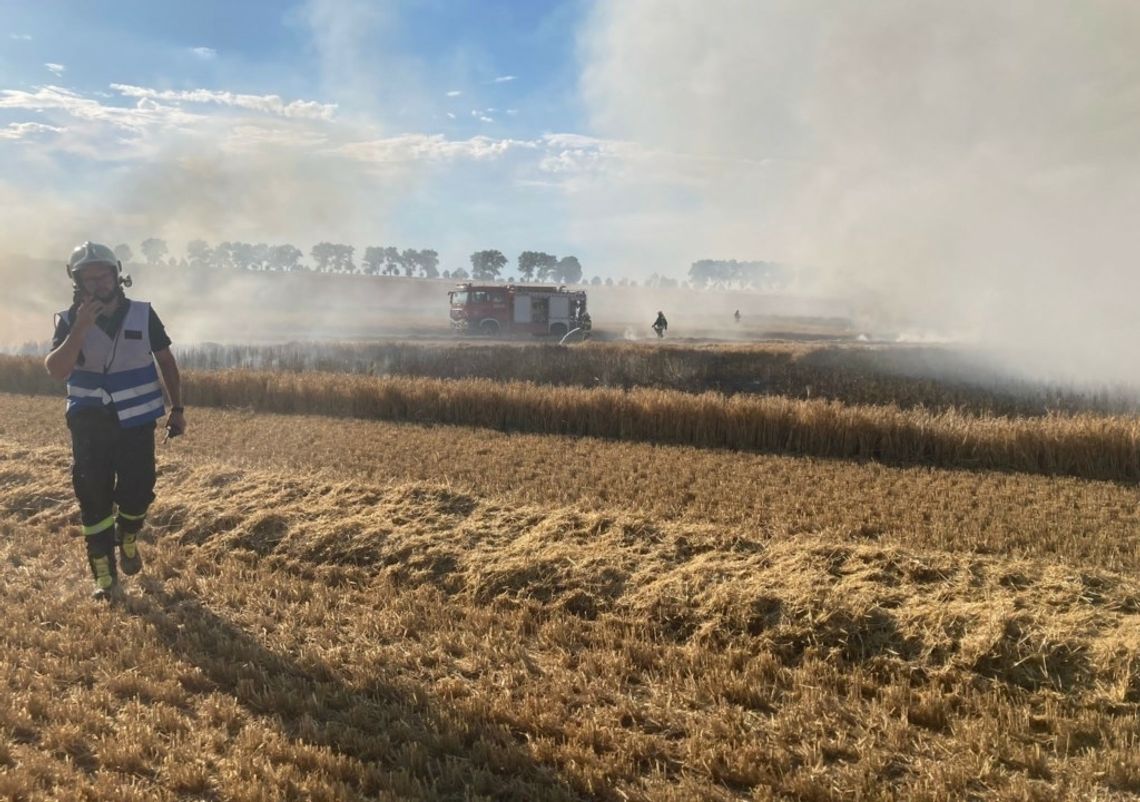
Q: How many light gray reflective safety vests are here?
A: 1